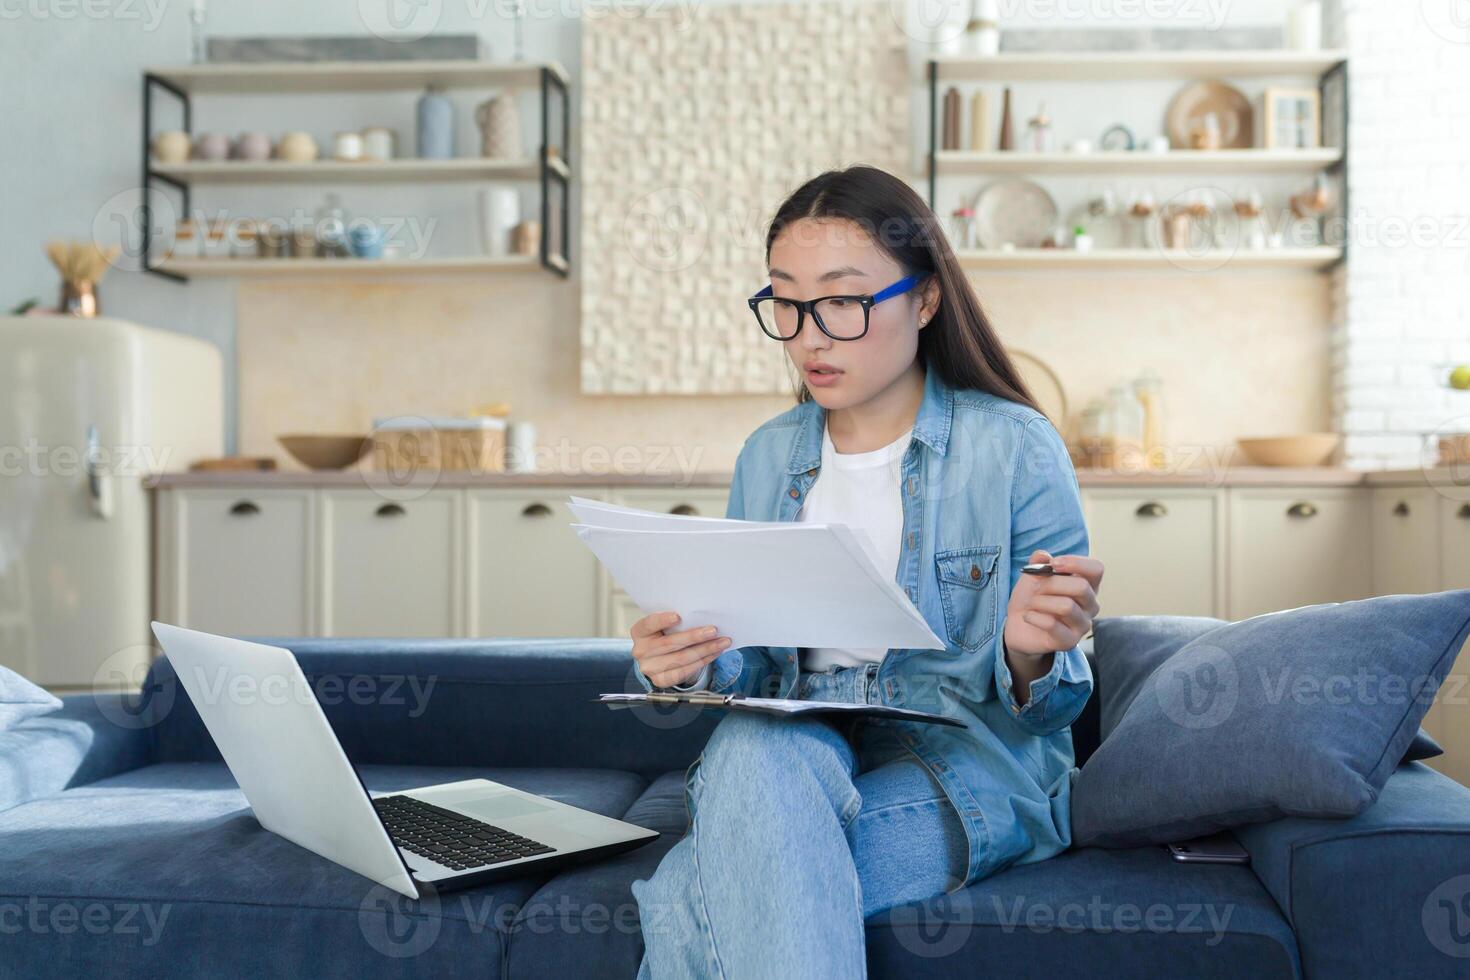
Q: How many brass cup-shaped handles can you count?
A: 8